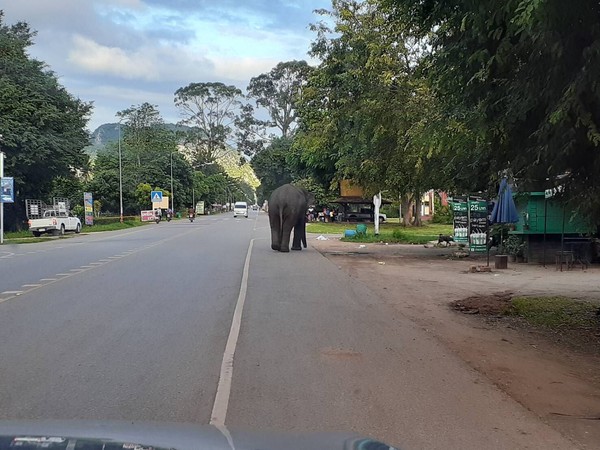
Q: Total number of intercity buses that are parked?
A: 0